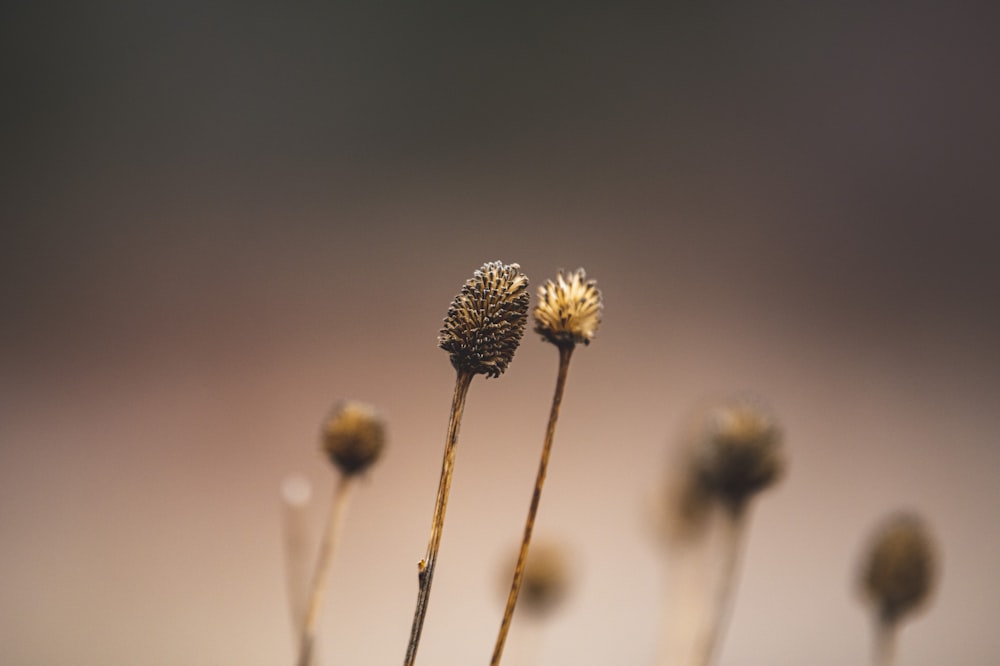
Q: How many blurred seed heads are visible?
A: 5